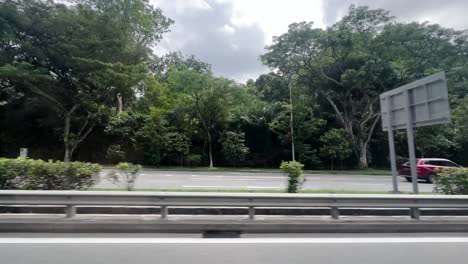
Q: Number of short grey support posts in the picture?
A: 5